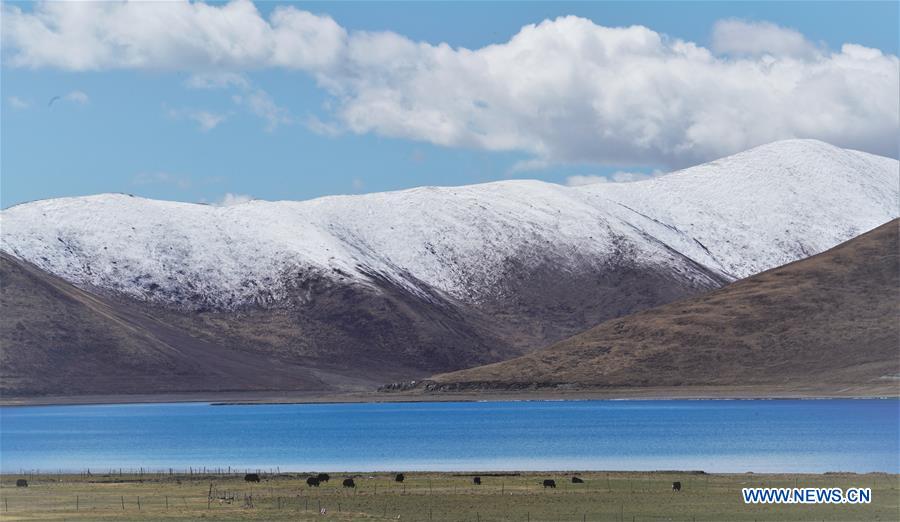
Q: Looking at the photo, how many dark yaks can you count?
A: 10